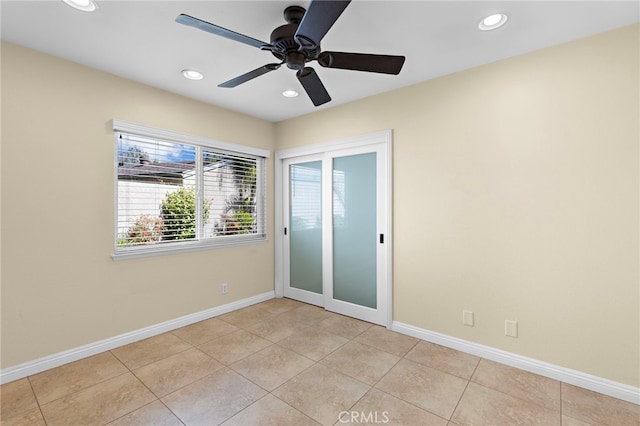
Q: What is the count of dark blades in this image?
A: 5